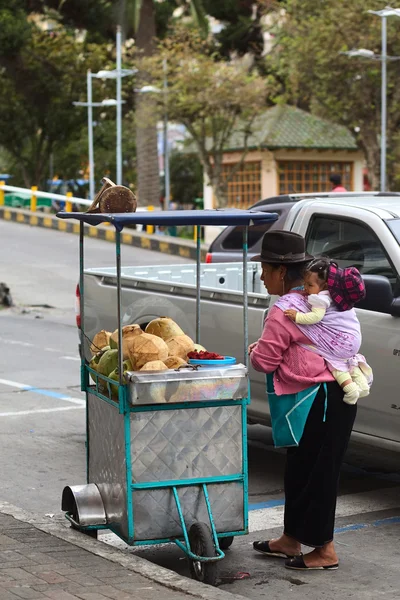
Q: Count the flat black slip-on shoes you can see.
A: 2